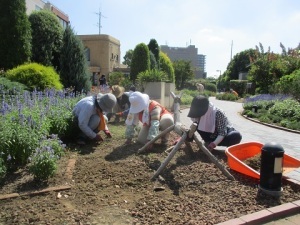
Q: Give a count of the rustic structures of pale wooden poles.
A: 1